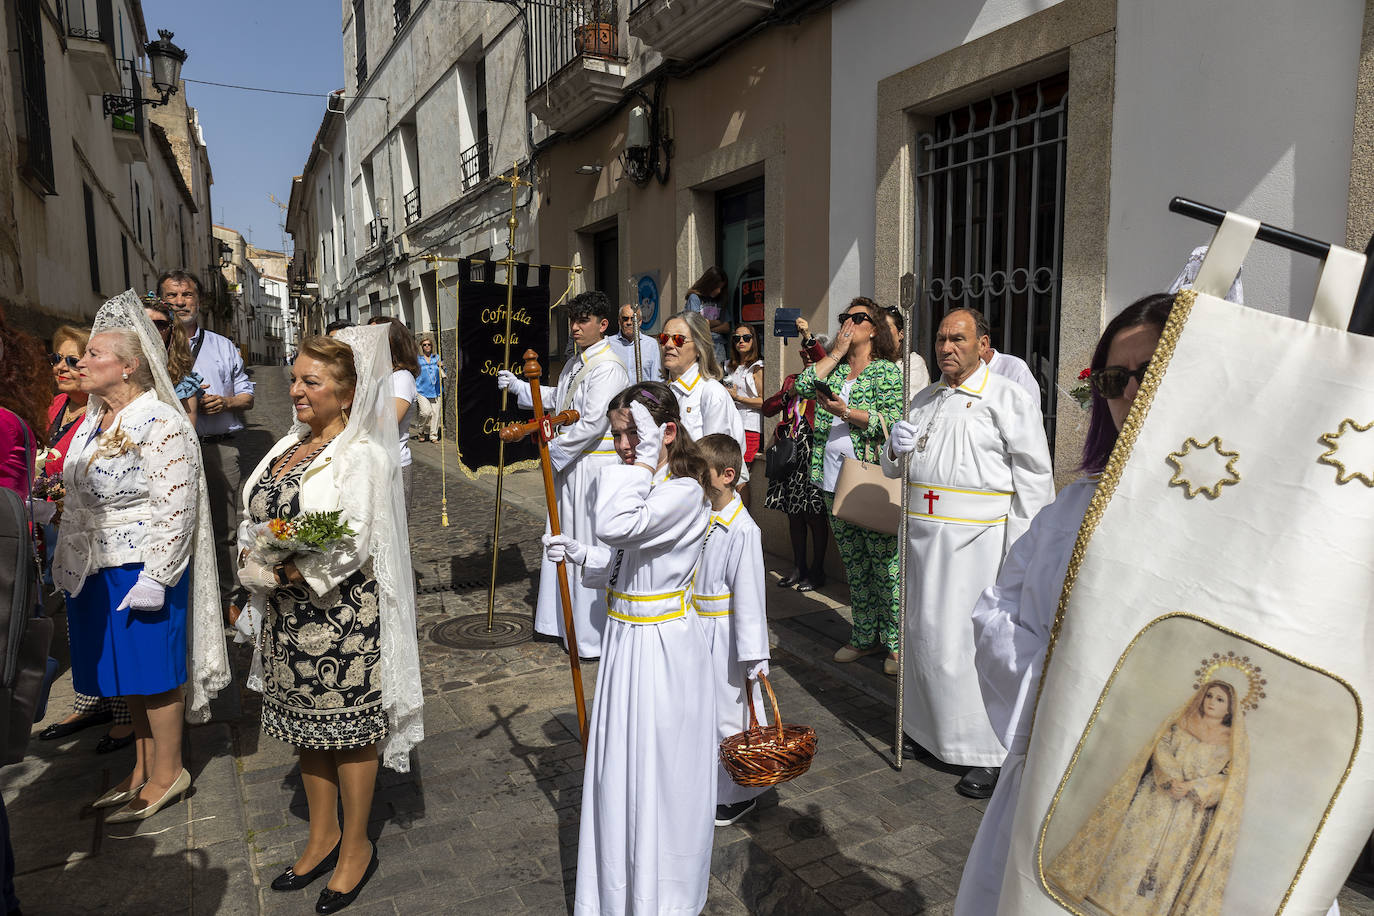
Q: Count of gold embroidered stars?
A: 2